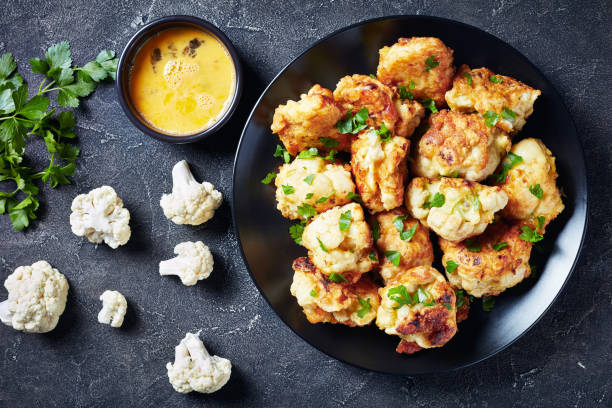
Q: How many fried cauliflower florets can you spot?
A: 14